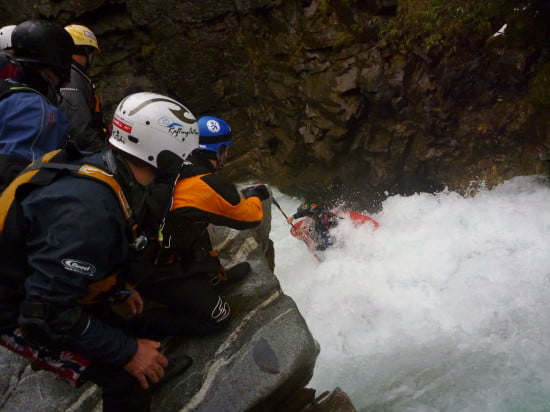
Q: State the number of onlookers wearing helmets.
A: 5